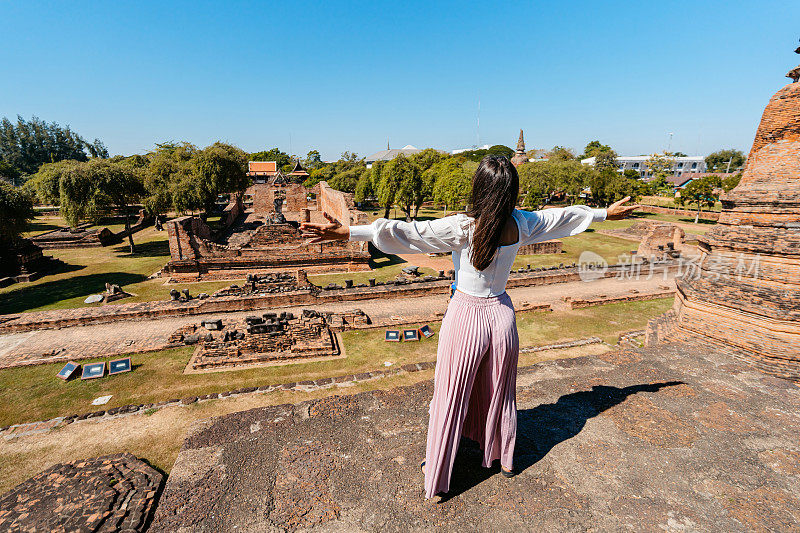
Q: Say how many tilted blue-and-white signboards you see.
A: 6